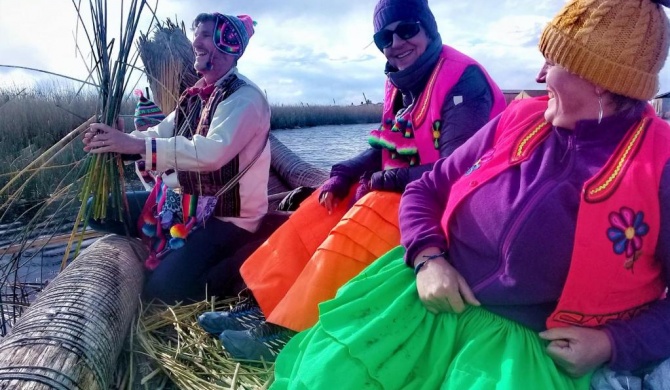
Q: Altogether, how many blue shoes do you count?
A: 2